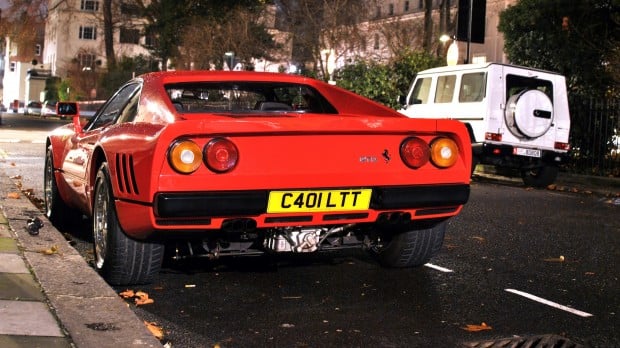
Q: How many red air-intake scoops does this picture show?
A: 3